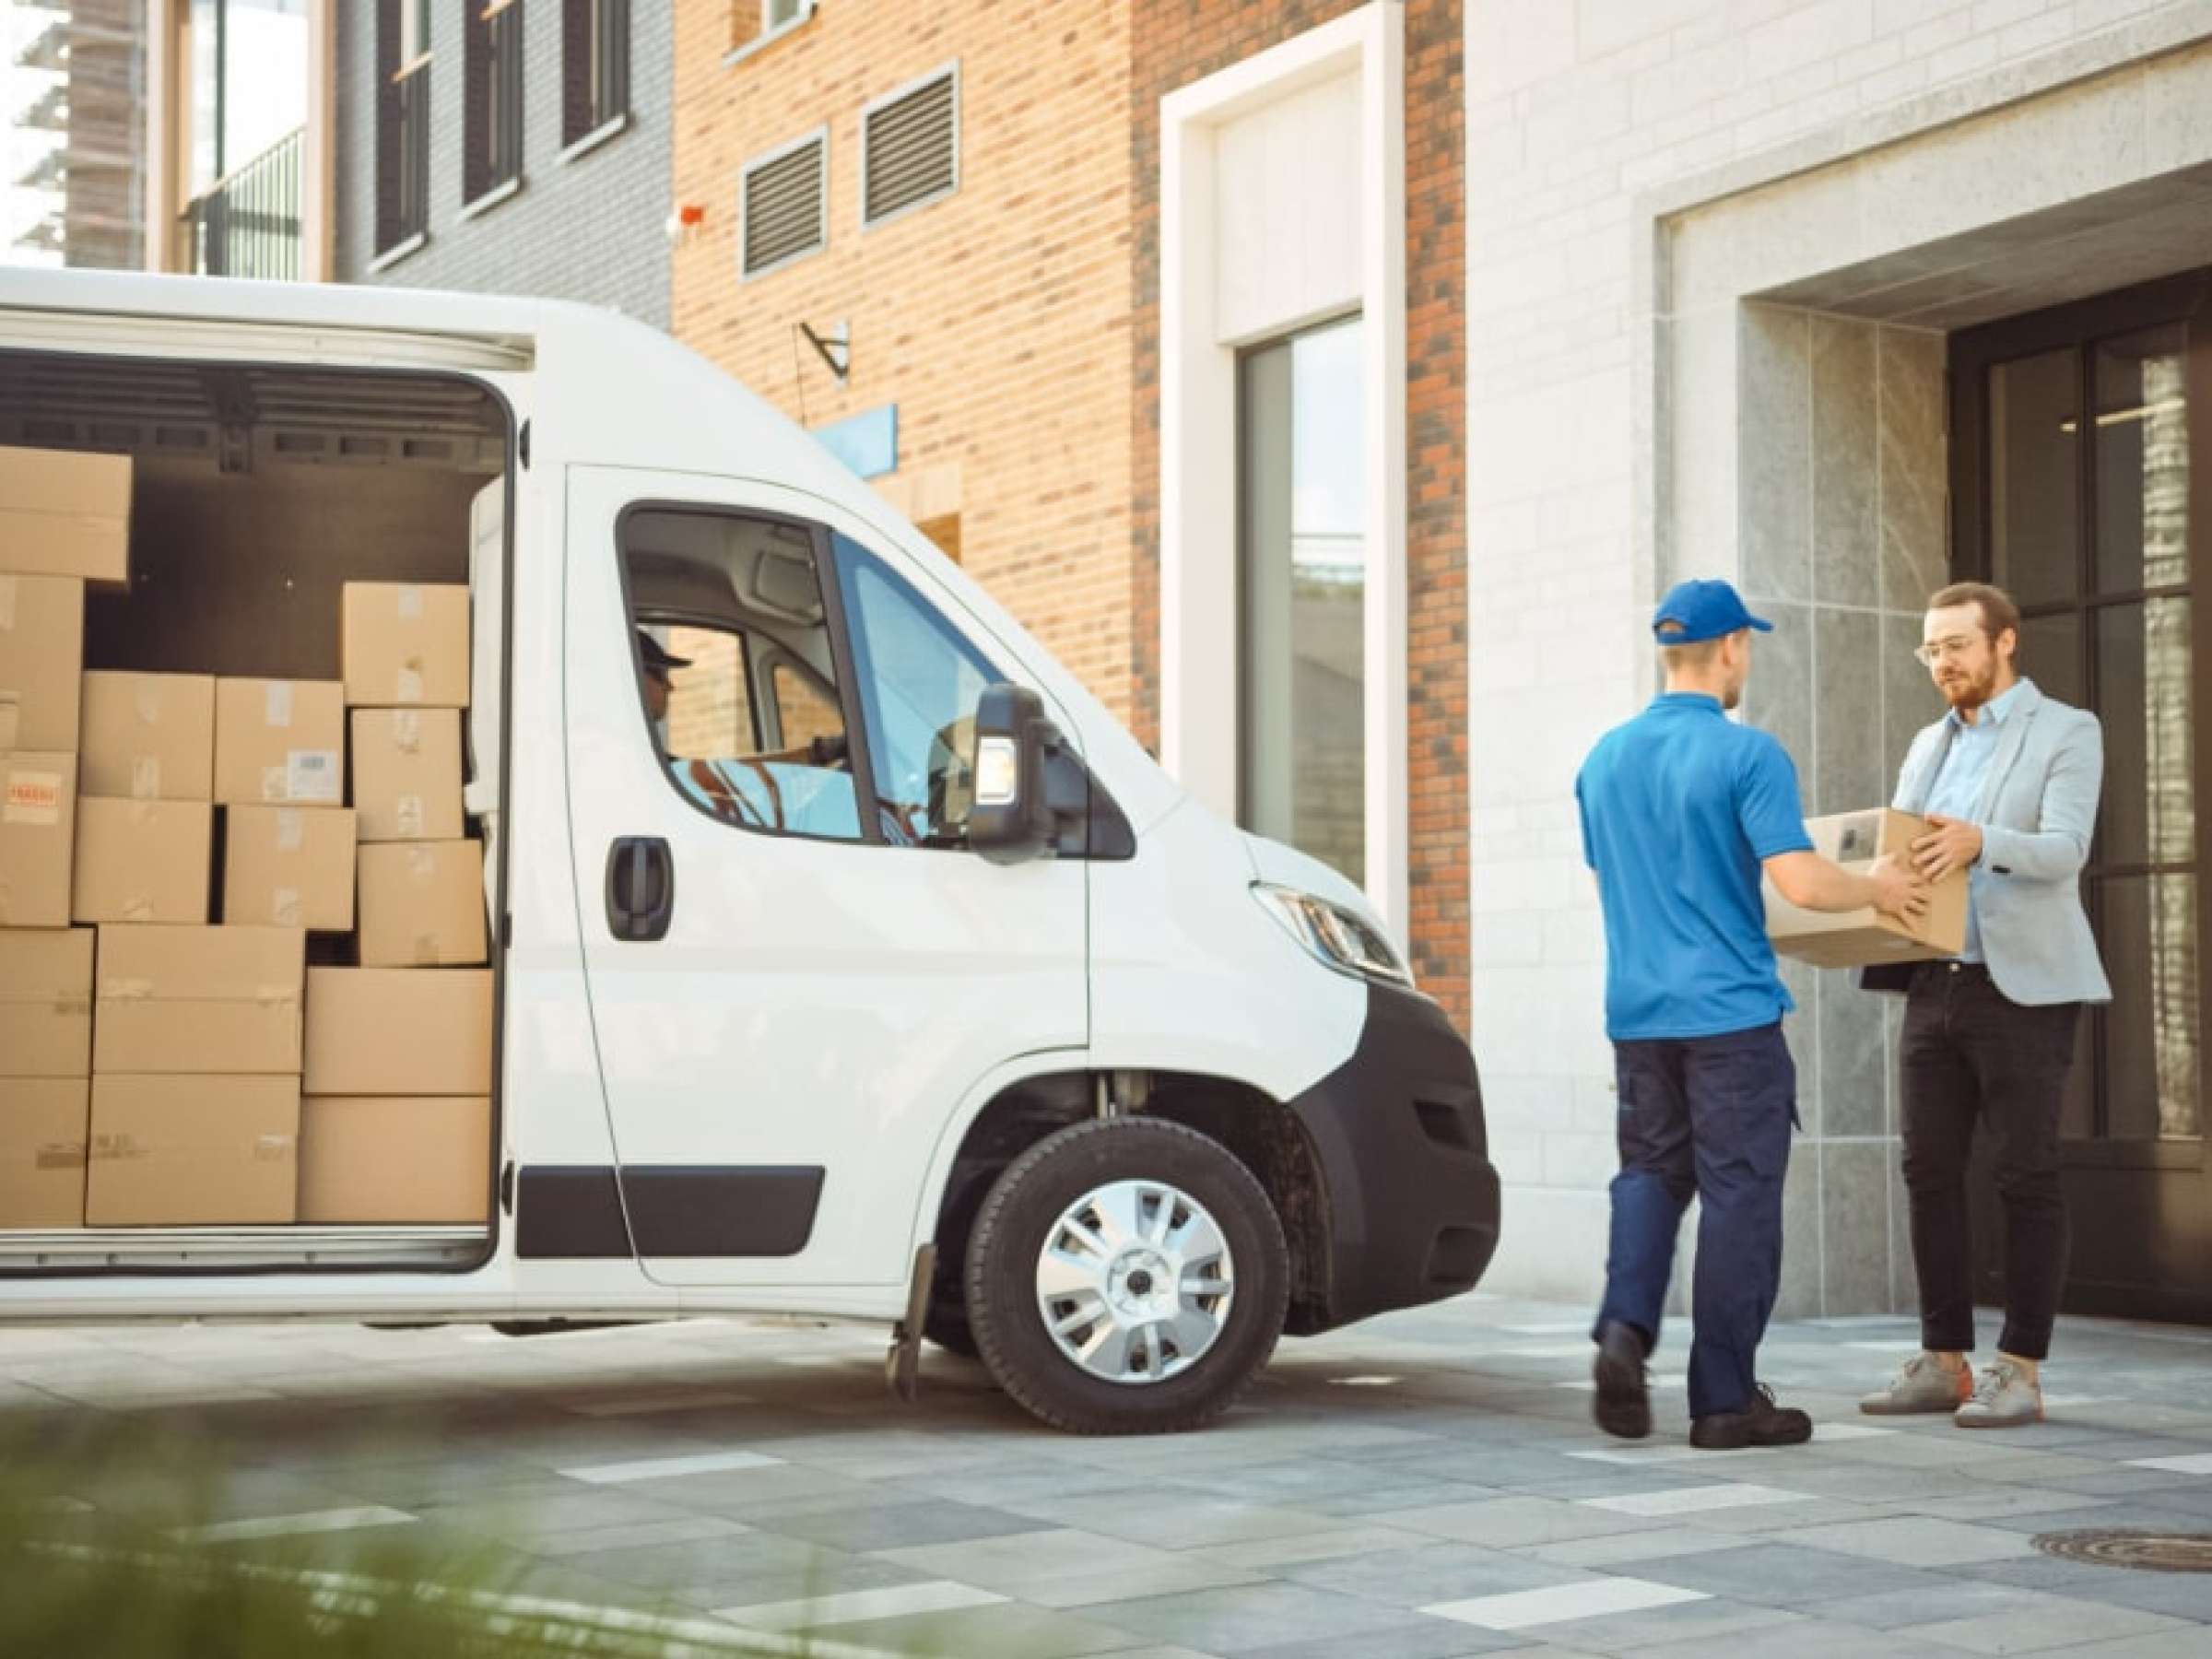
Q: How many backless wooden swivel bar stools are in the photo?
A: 0